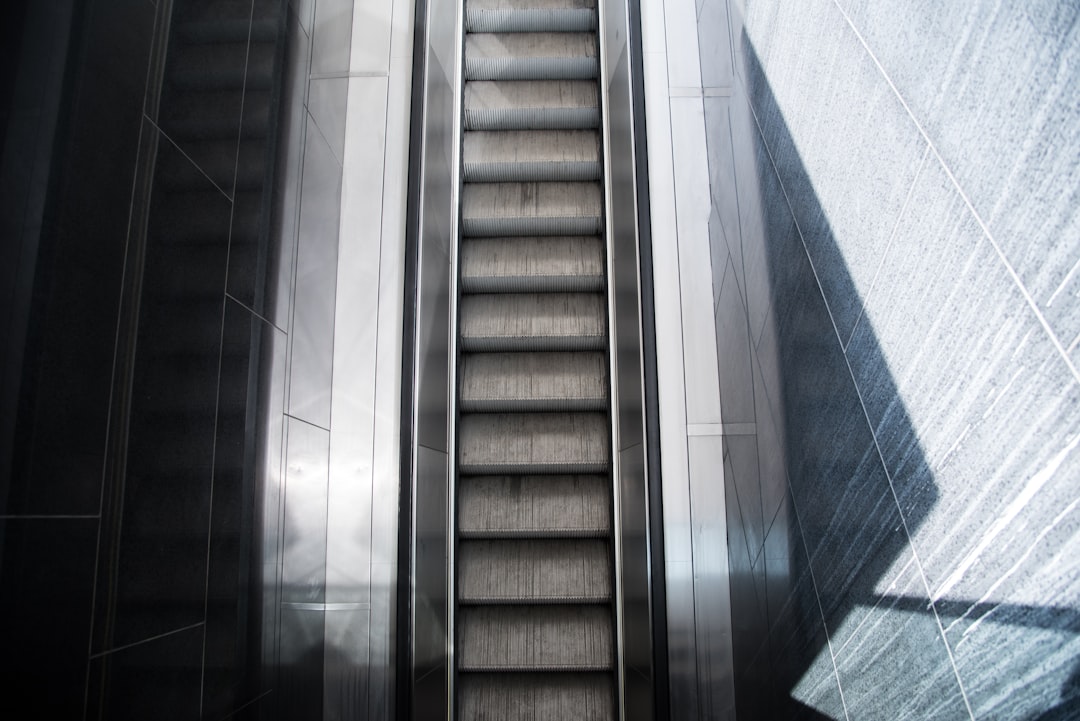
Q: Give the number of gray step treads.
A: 13